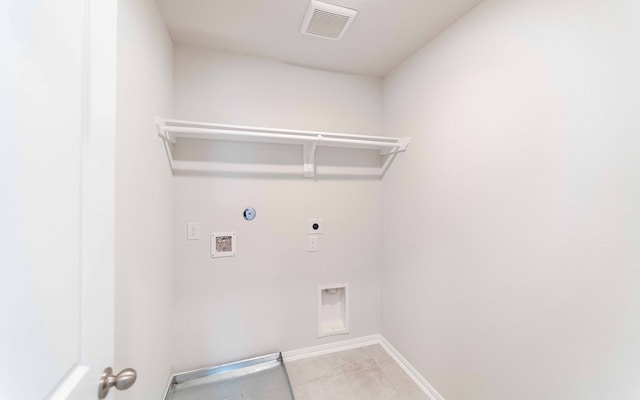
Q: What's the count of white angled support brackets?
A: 3